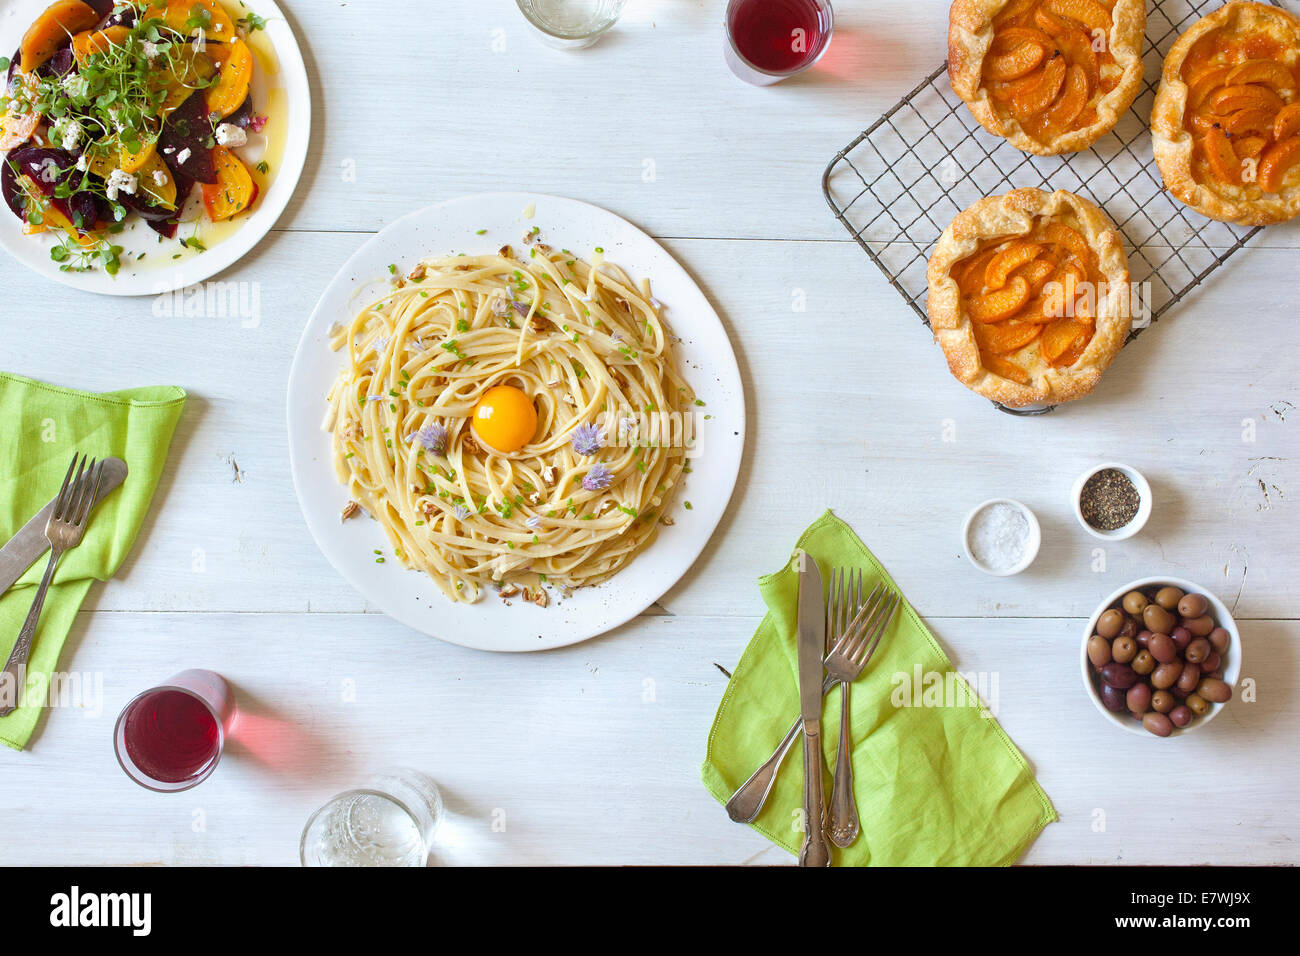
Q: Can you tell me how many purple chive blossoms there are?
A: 3